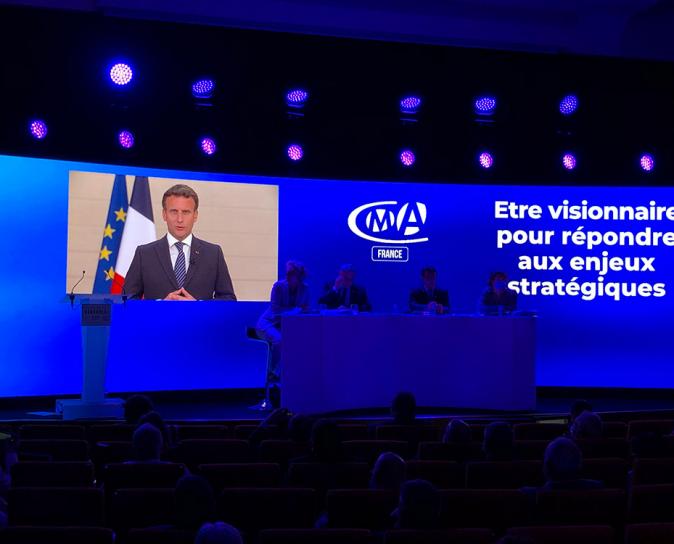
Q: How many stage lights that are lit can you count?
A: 14